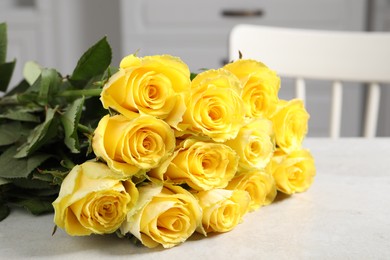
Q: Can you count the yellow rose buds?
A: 12